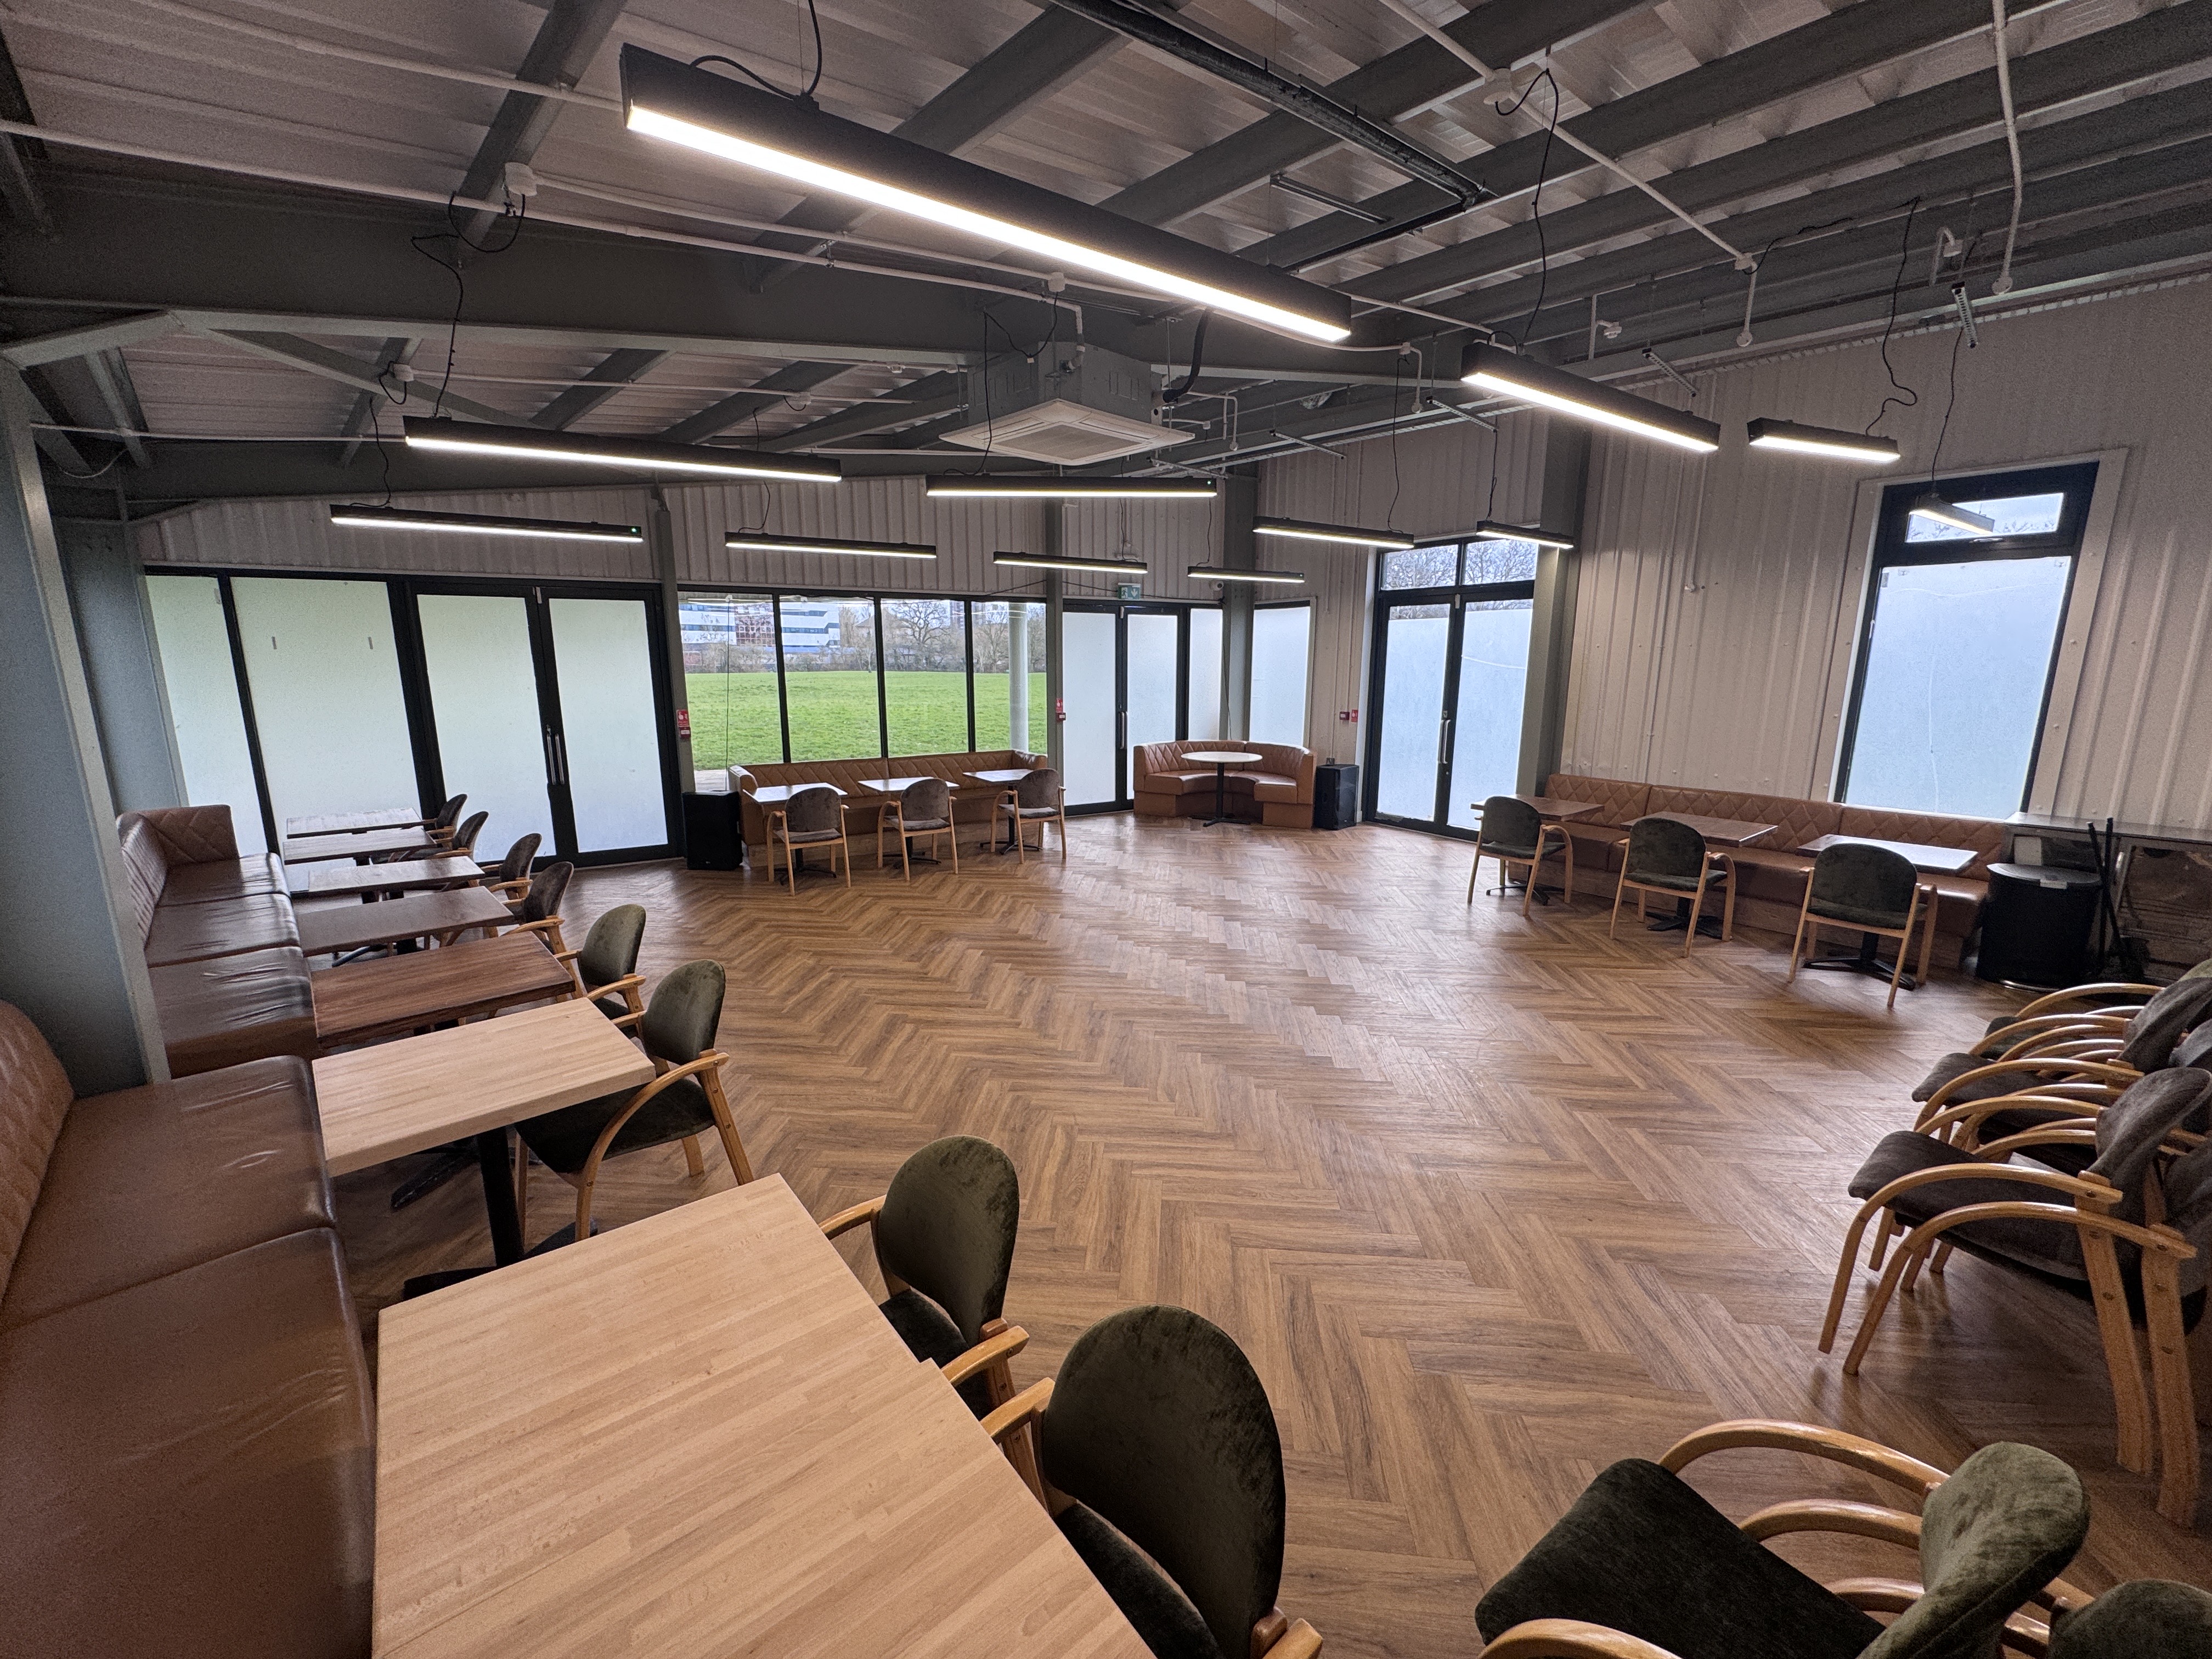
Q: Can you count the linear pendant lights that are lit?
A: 12